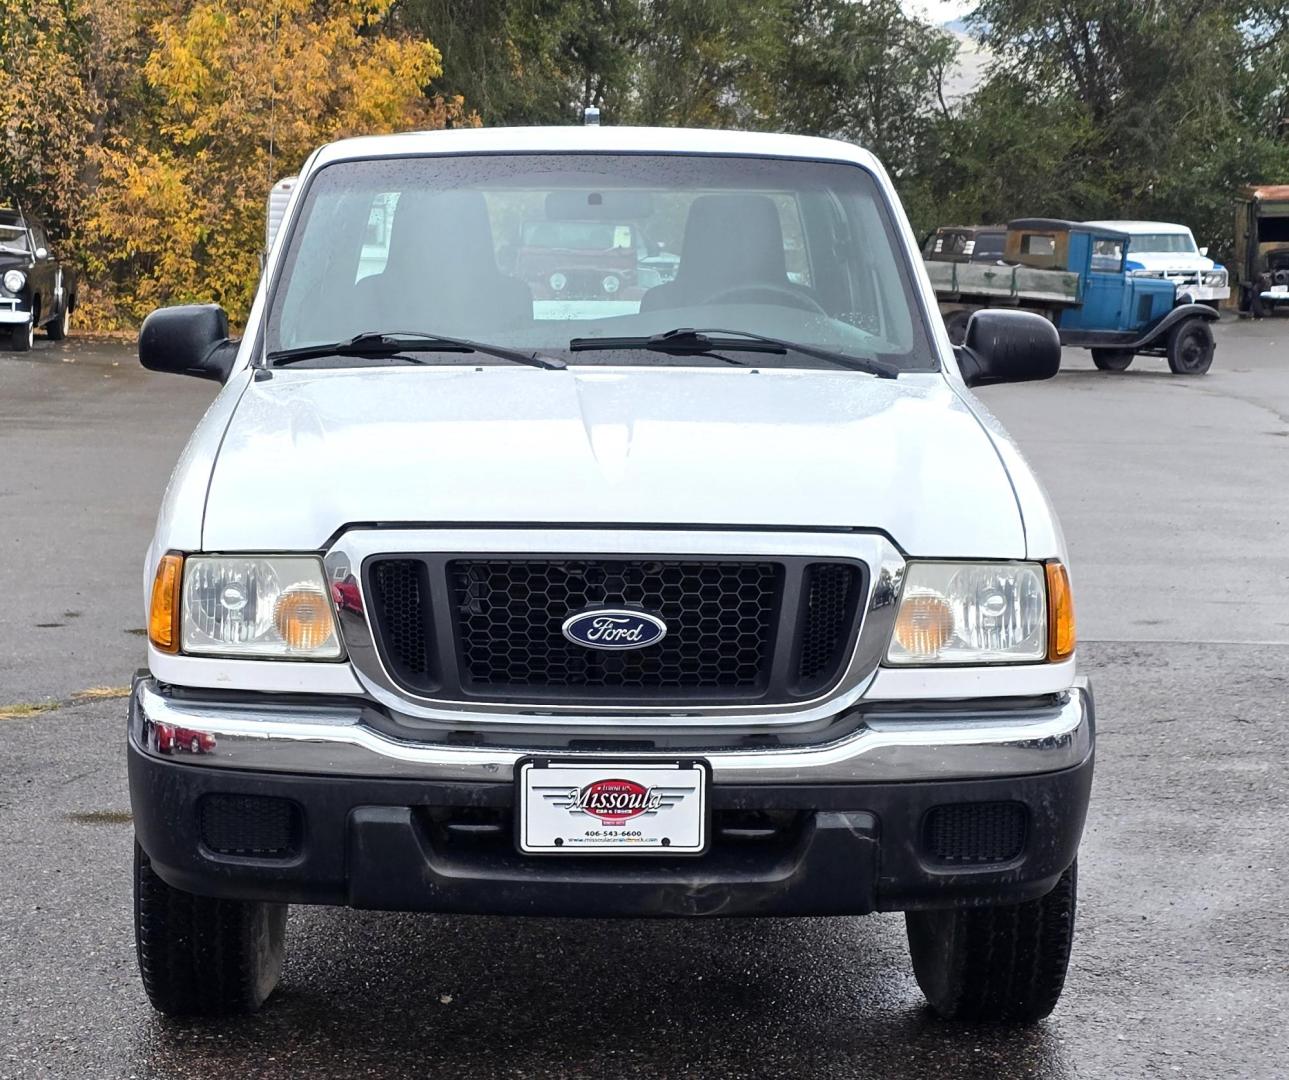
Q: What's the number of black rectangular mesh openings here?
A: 2